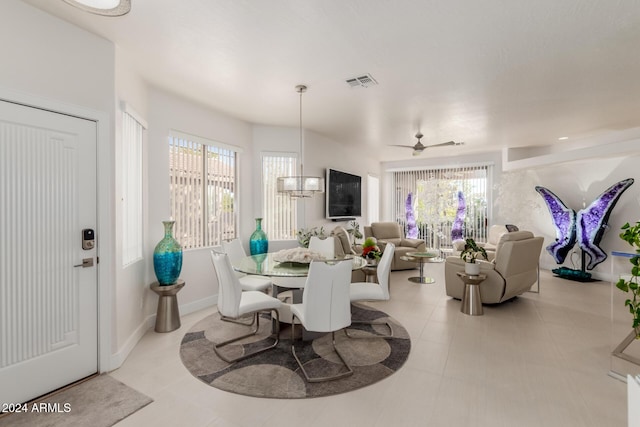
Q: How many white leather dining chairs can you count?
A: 5